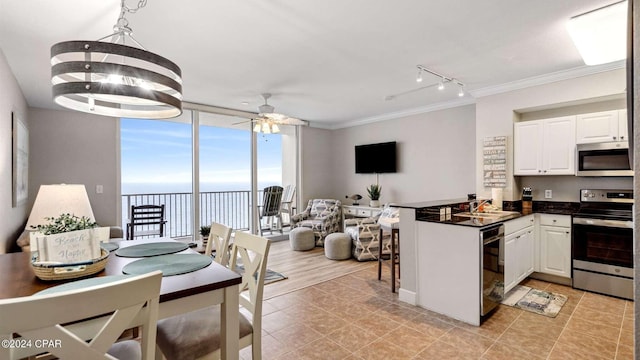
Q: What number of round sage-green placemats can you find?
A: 4